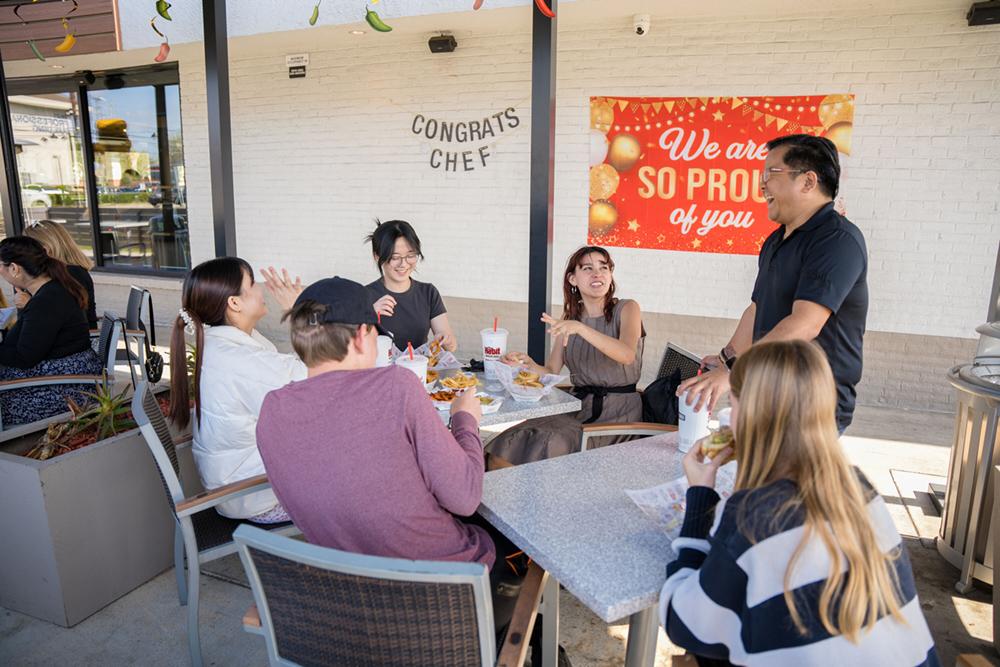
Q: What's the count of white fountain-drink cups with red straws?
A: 4